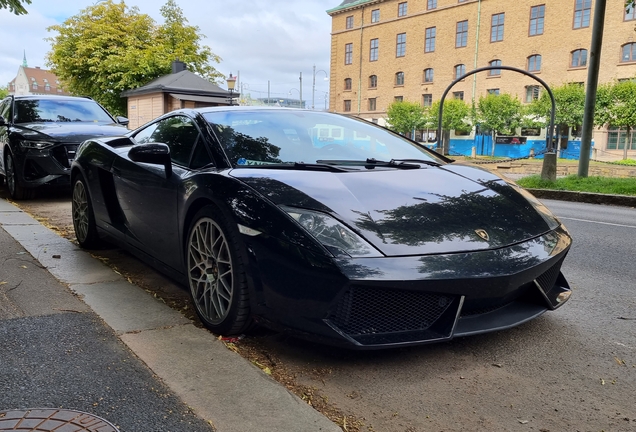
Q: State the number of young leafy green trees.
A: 5